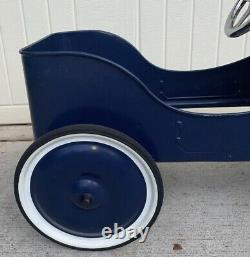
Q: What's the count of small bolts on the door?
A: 2